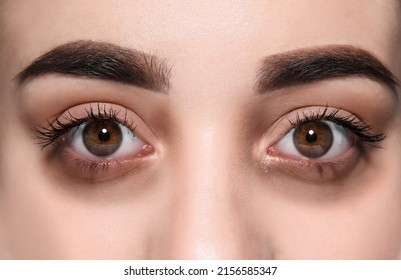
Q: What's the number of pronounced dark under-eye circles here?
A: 2